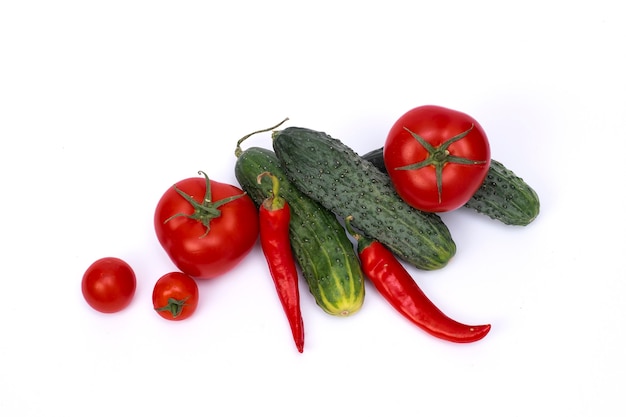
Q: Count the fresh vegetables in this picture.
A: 9